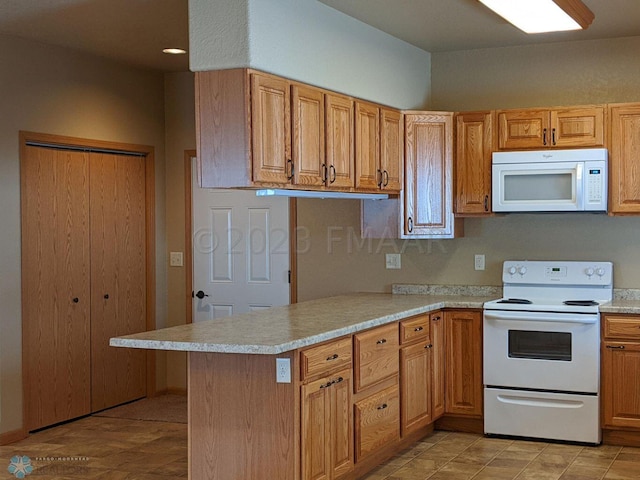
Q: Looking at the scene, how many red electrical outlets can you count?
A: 0